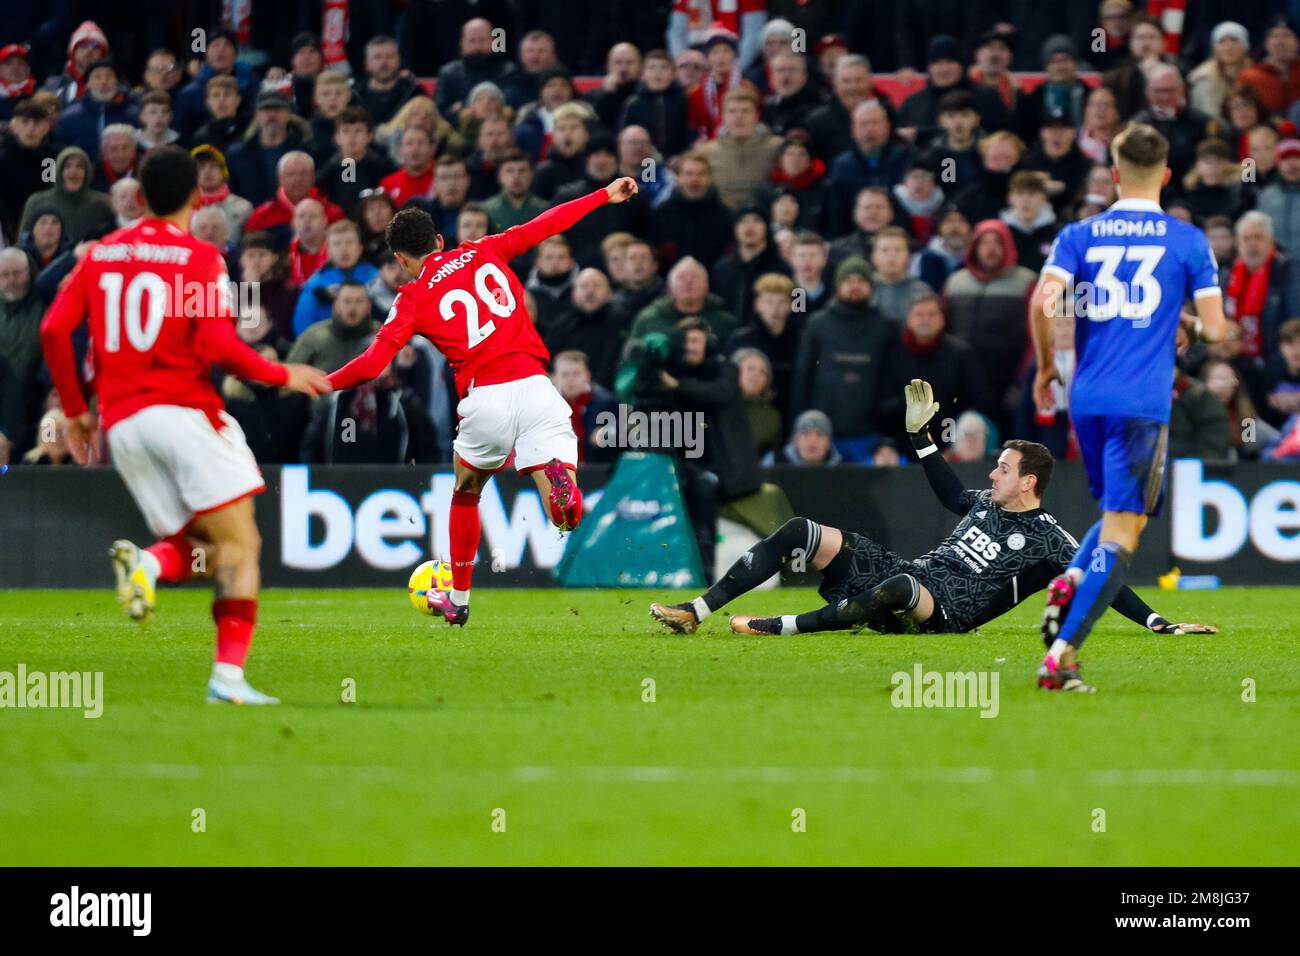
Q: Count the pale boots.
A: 2